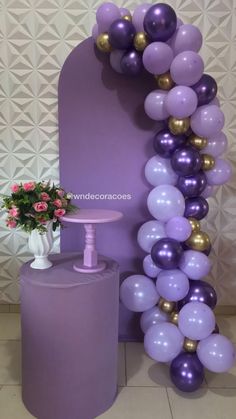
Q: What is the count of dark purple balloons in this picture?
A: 11